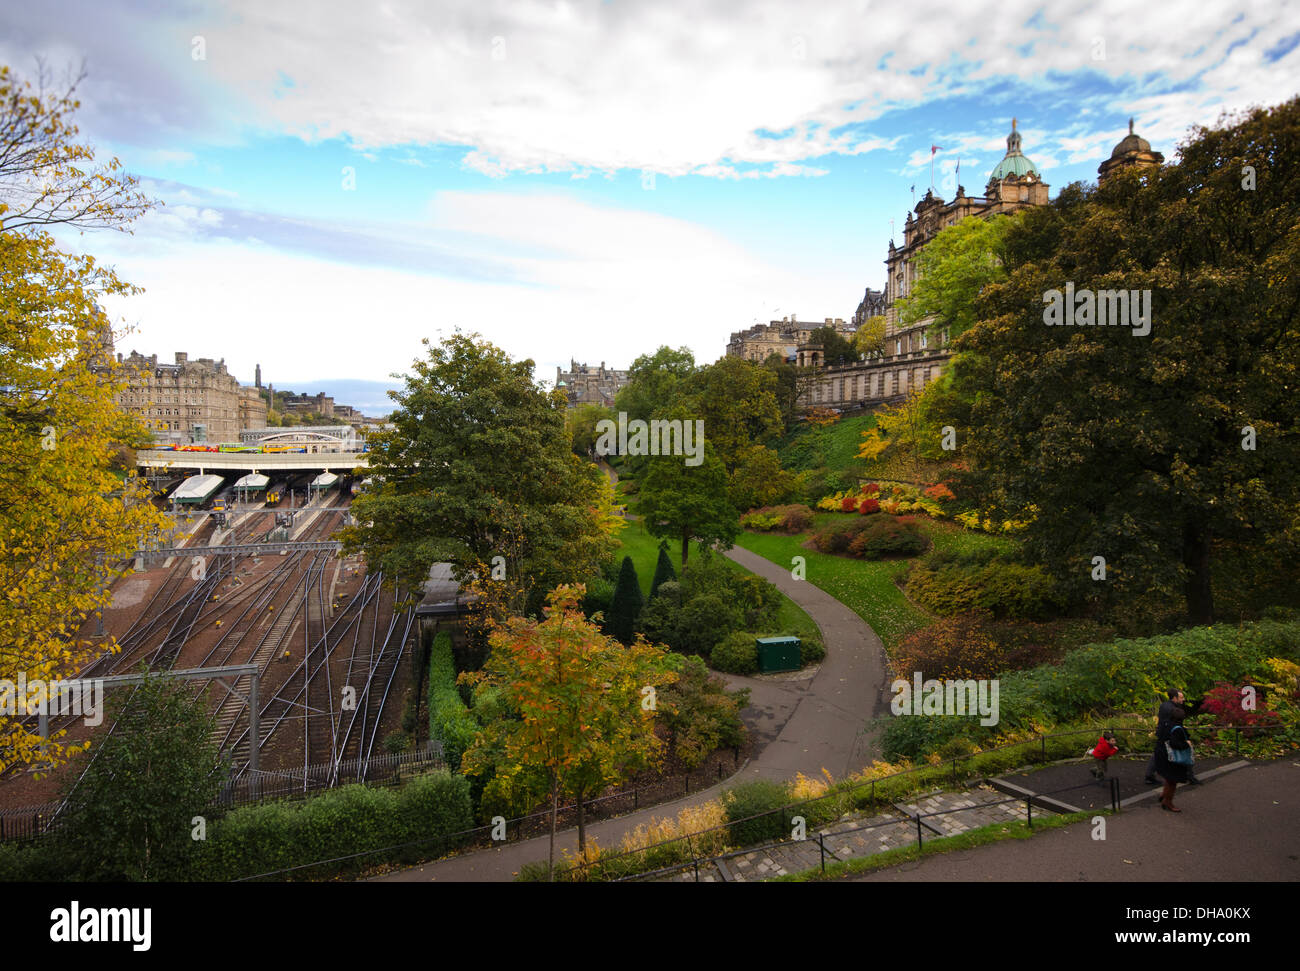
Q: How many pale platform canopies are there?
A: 3